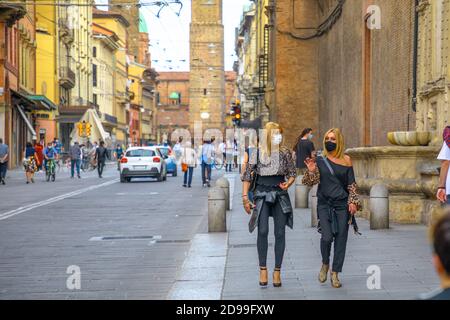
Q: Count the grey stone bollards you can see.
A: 5